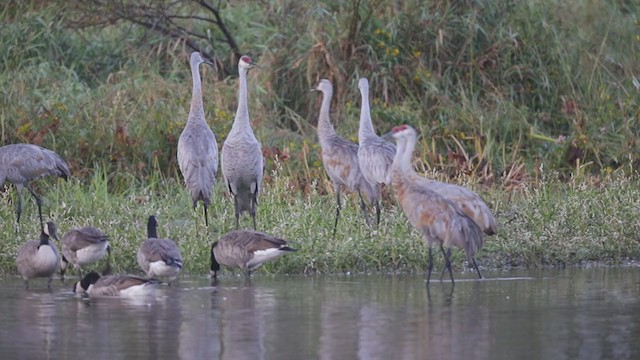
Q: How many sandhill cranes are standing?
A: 7